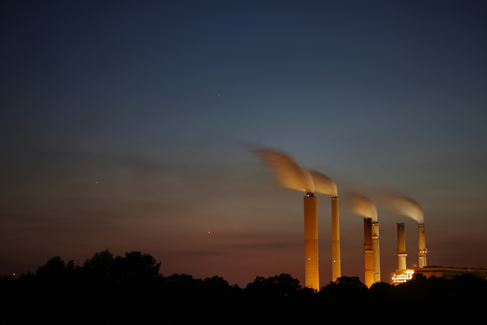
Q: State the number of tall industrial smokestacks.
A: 6